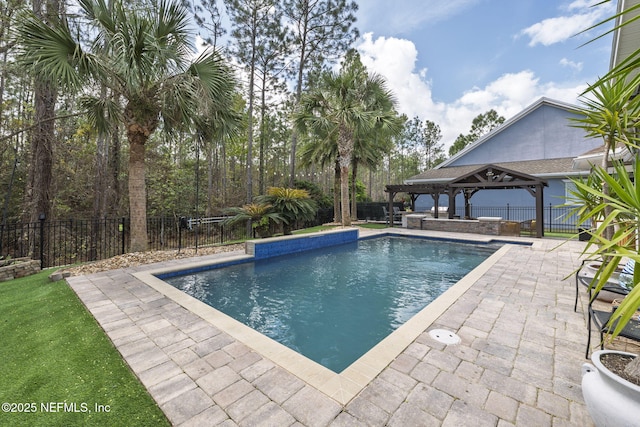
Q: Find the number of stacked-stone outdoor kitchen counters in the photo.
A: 1